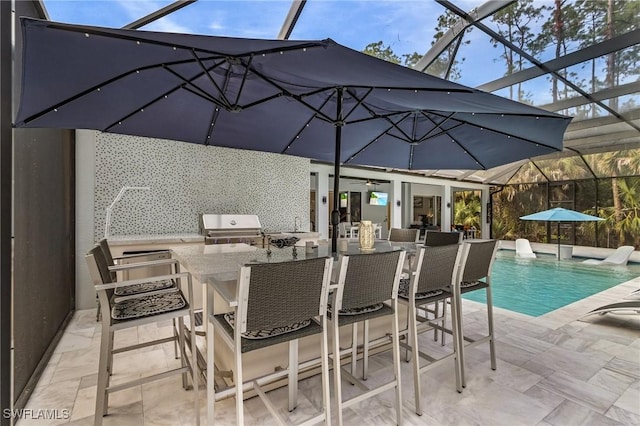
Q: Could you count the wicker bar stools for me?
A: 8